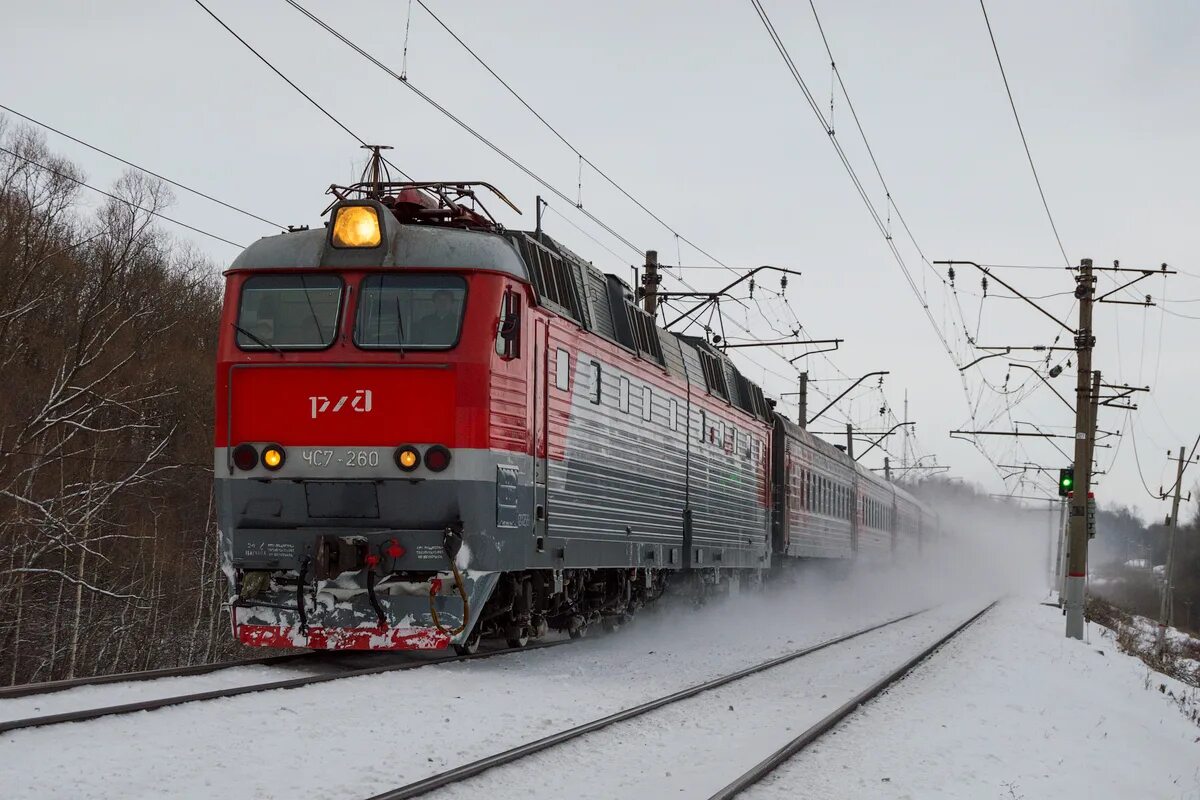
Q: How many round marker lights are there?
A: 4